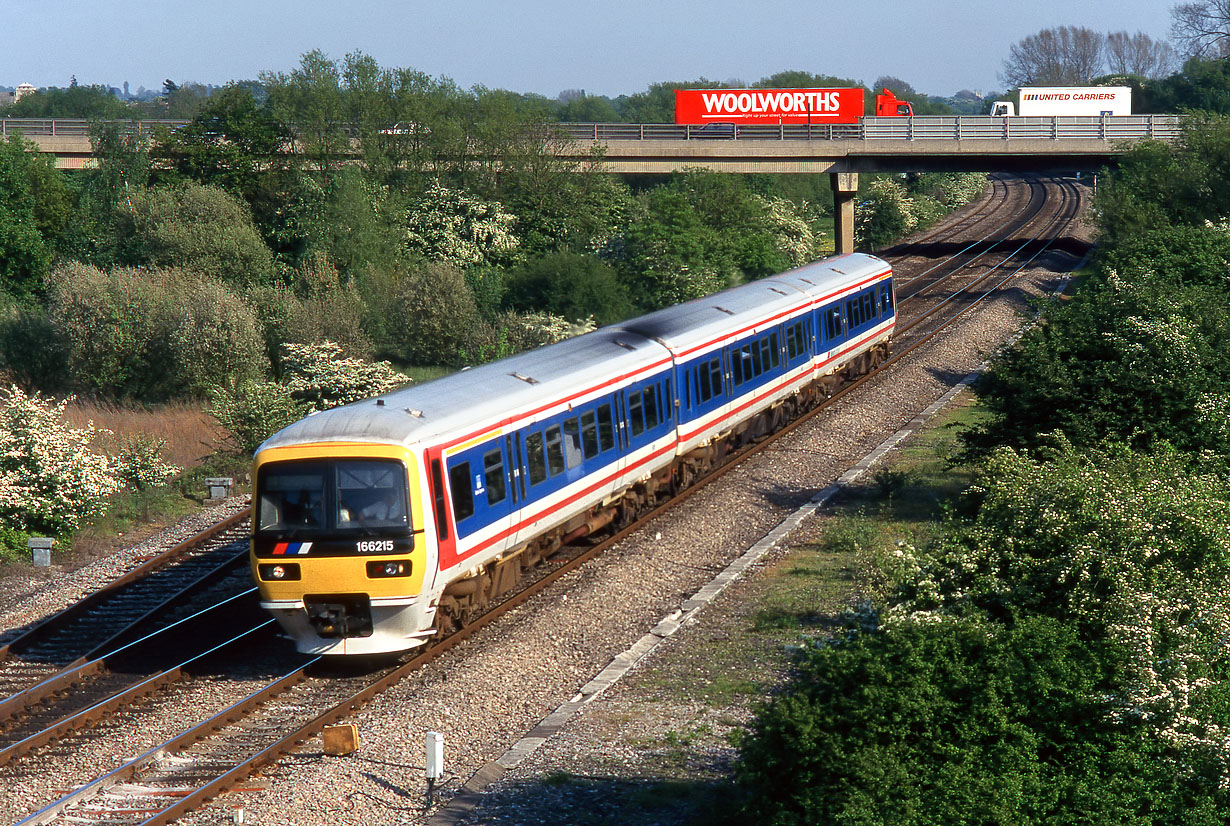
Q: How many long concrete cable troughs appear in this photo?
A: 1